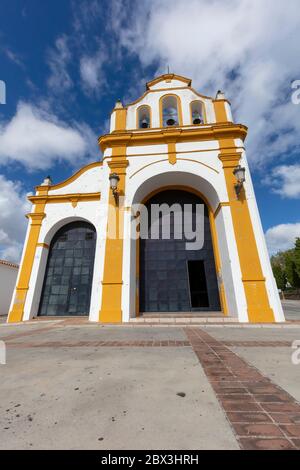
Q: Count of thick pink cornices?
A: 0